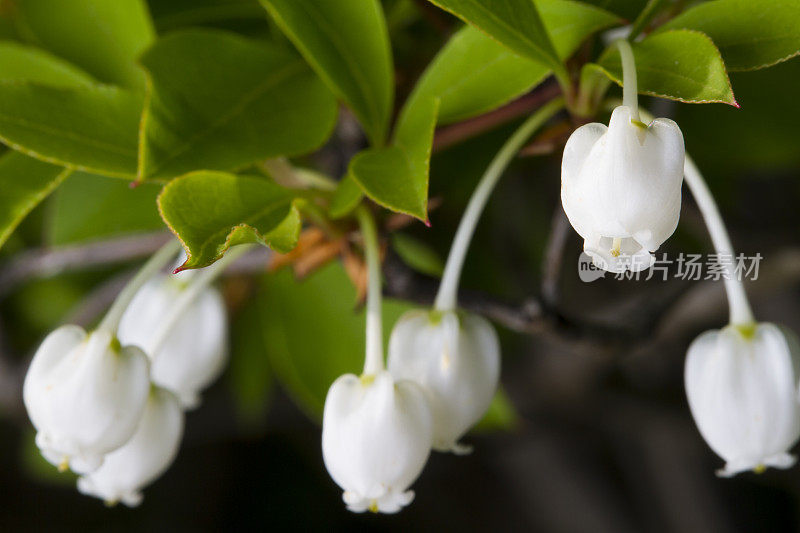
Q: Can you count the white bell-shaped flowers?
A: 7